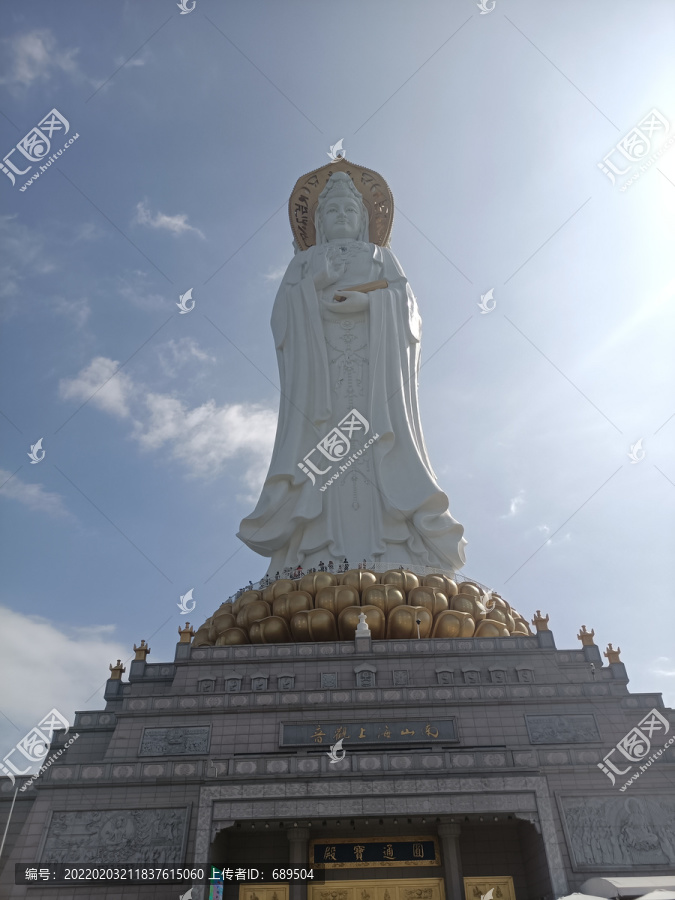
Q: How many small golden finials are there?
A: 6